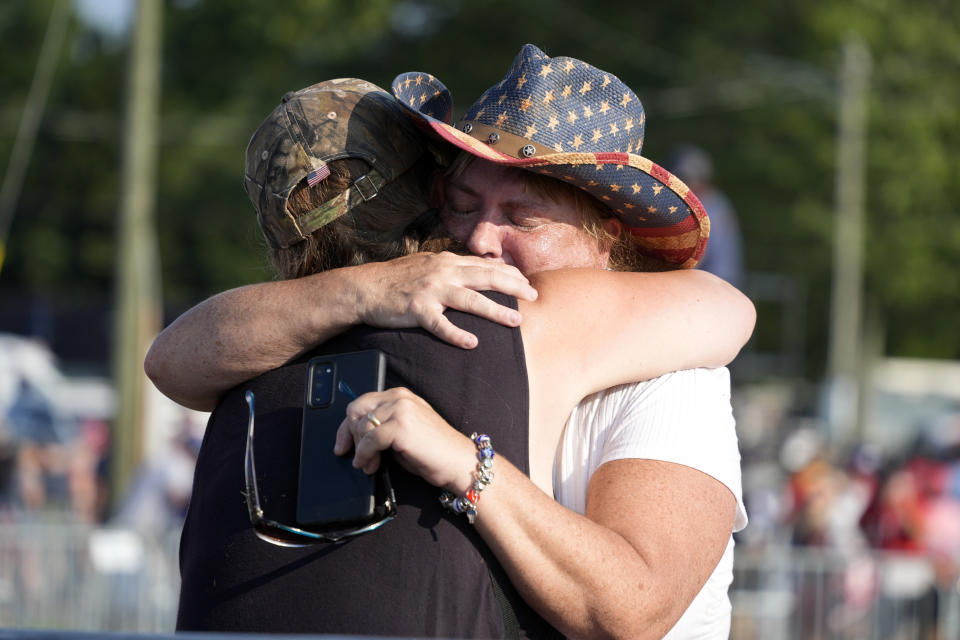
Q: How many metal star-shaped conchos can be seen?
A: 3